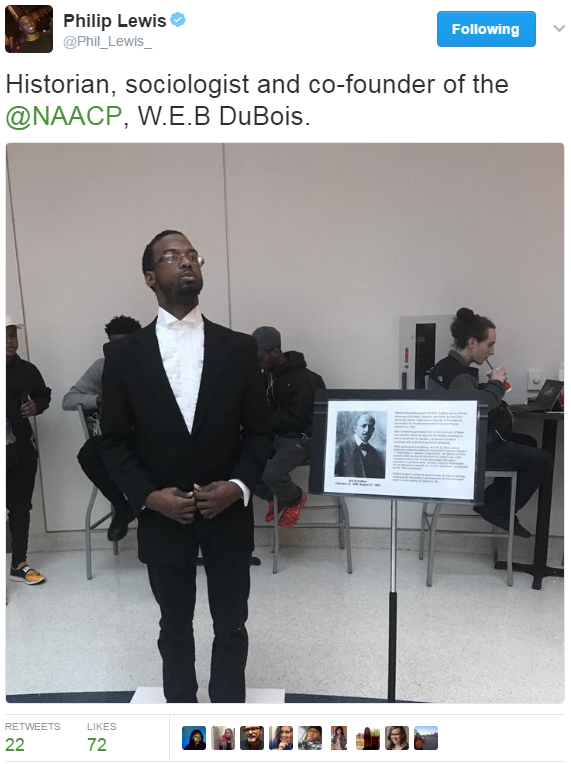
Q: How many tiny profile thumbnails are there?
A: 9